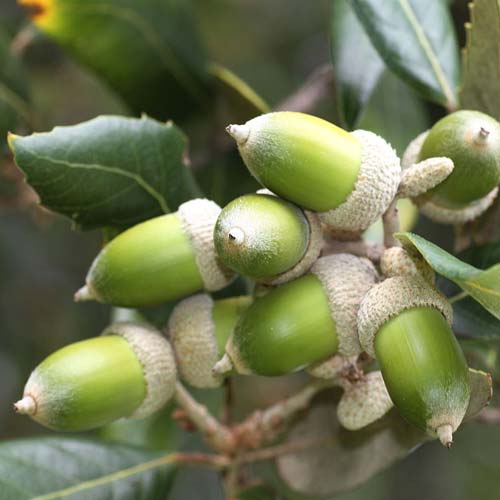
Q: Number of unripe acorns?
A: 8